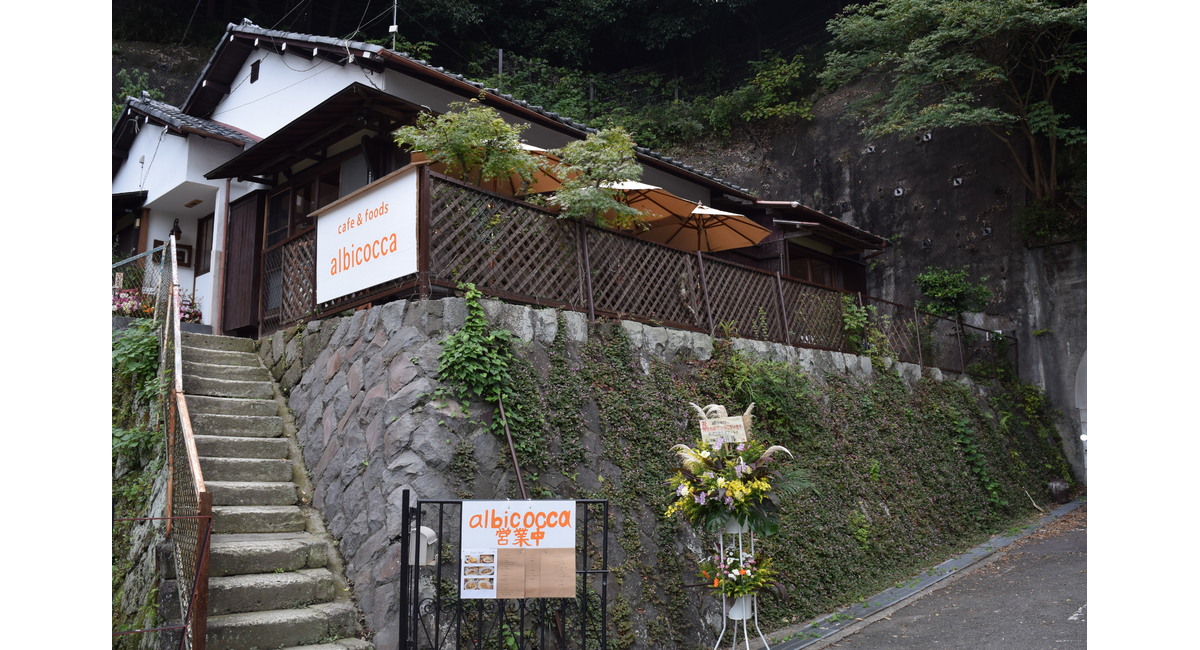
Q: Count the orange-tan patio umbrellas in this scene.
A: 3